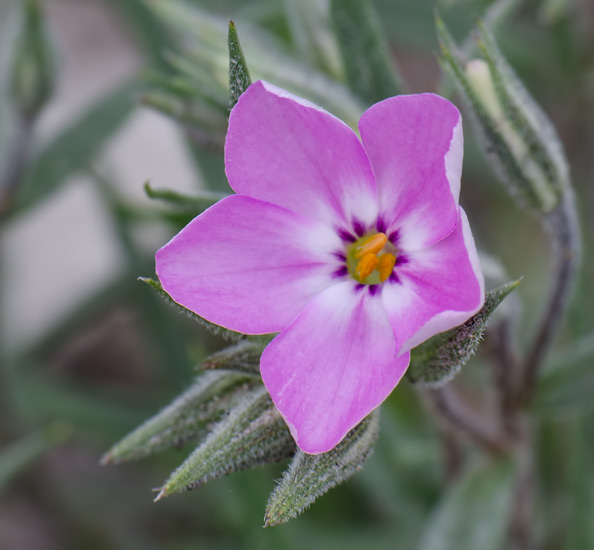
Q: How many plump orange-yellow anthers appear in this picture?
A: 3